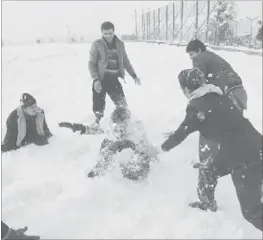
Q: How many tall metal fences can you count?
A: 1